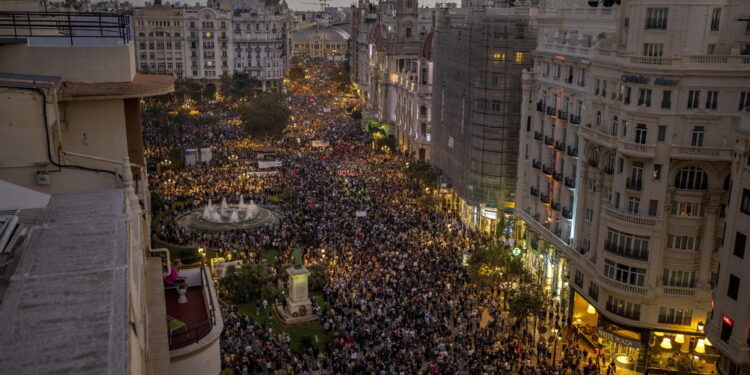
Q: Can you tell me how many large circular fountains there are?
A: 1